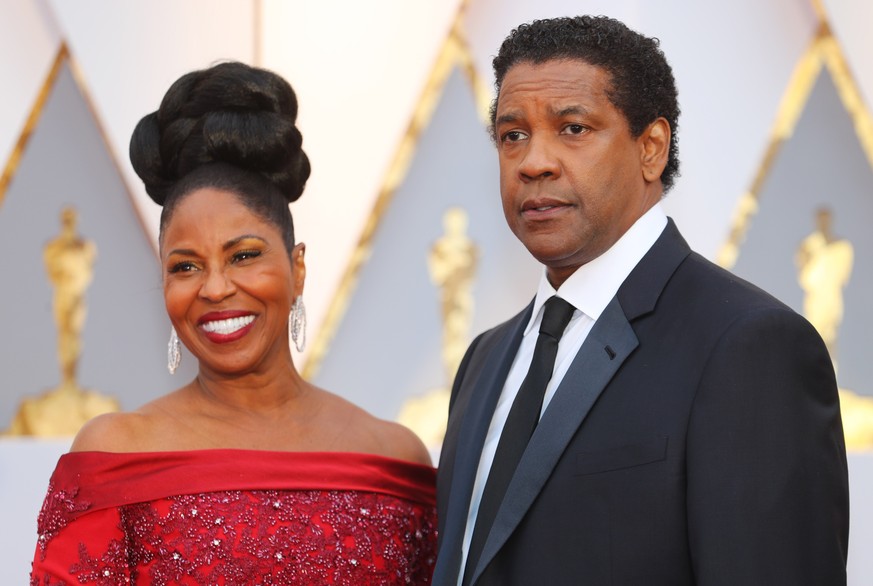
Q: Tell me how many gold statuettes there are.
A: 3